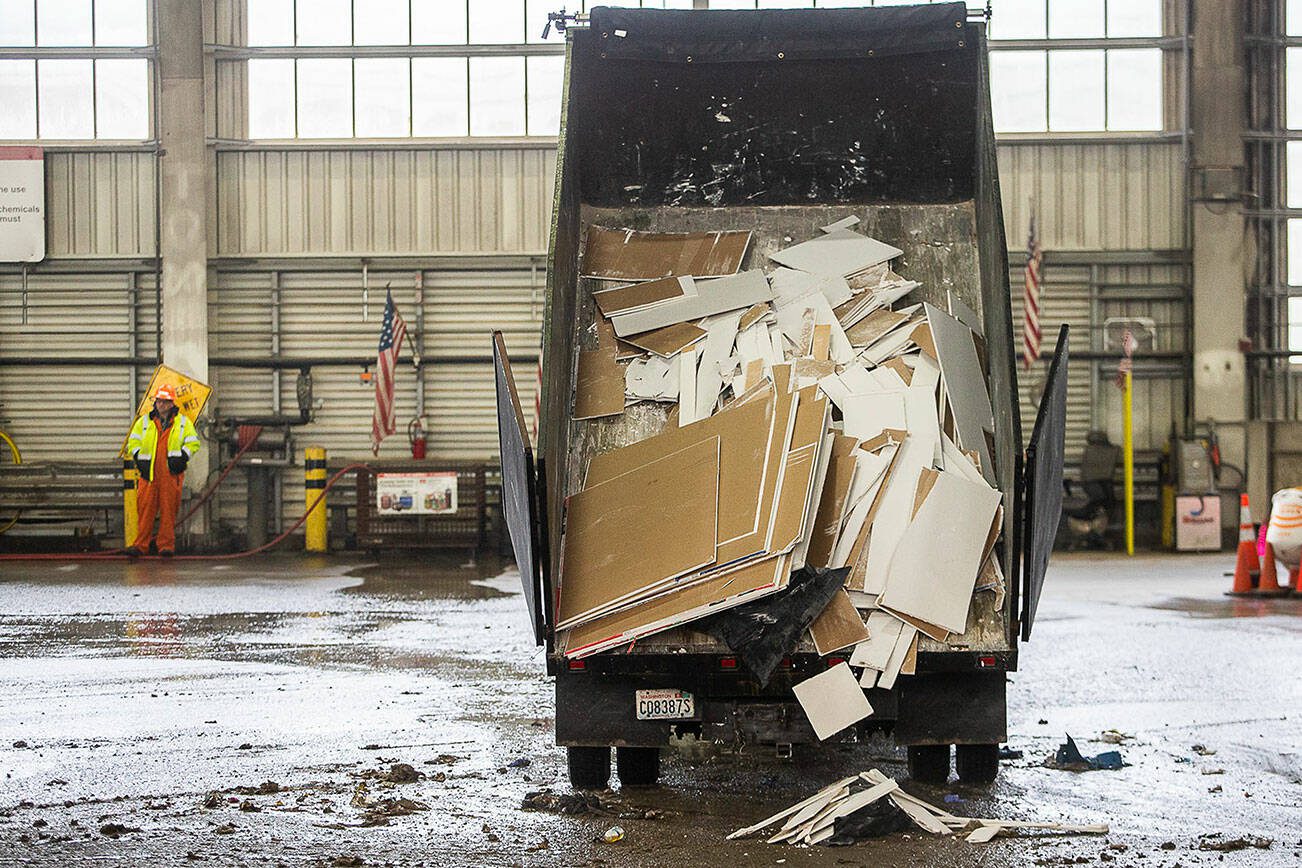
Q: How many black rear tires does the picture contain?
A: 4